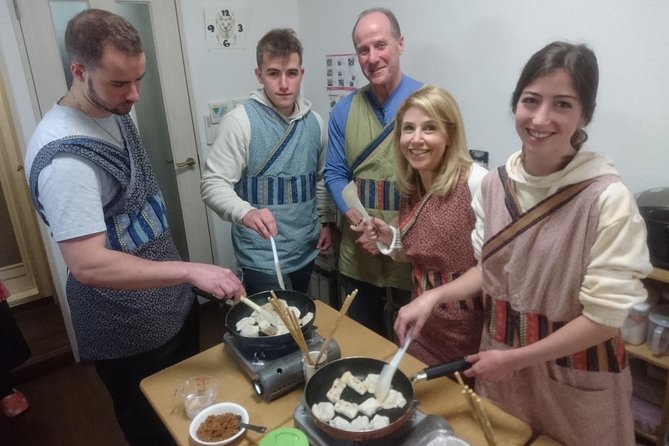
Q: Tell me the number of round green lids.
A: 1